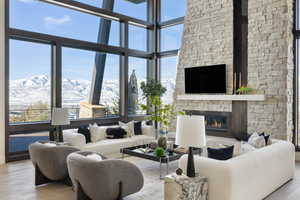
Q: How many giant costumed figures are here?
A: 0